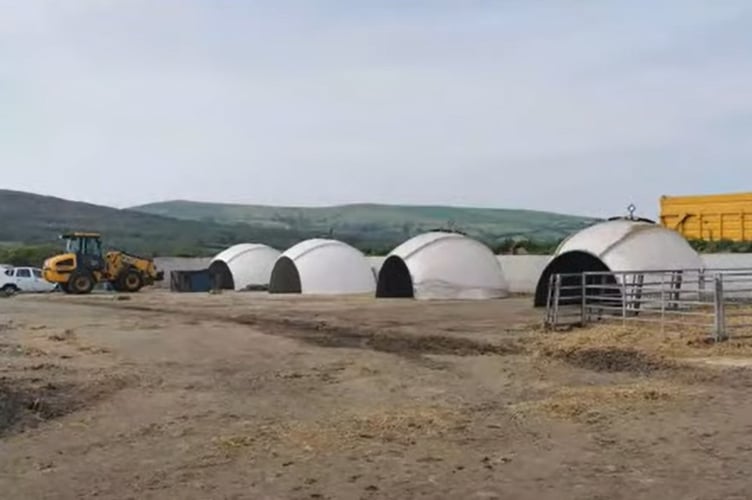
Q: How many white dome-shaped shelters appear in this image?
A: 4